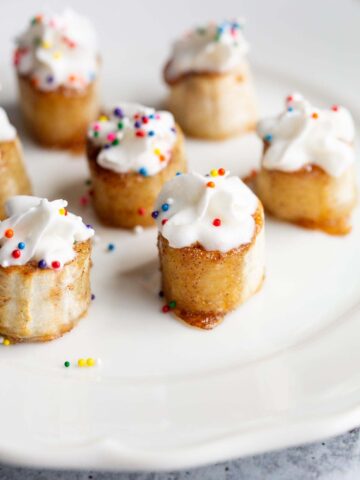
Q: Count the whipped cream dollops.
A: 7